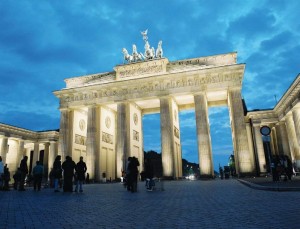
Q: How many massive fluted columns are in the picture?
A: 6